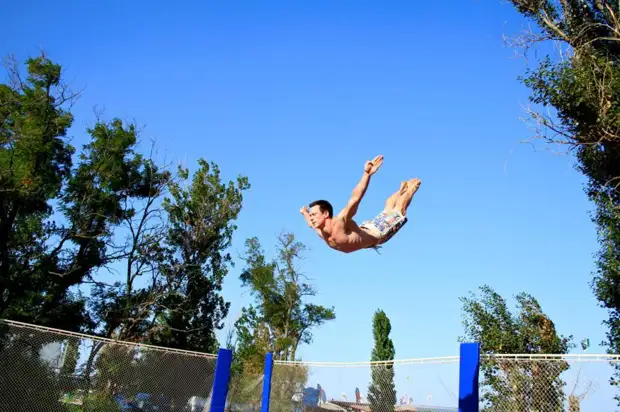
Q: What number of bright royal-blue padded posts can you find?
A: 3